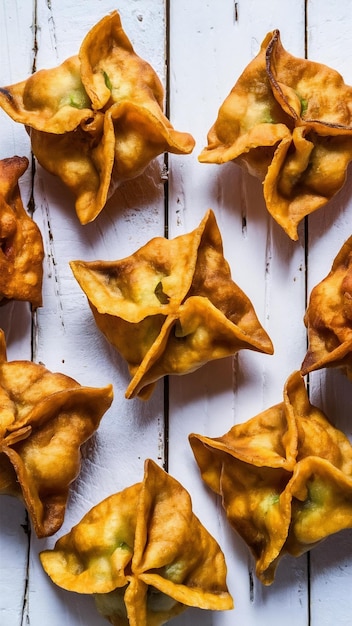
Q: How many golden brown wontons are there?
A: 8